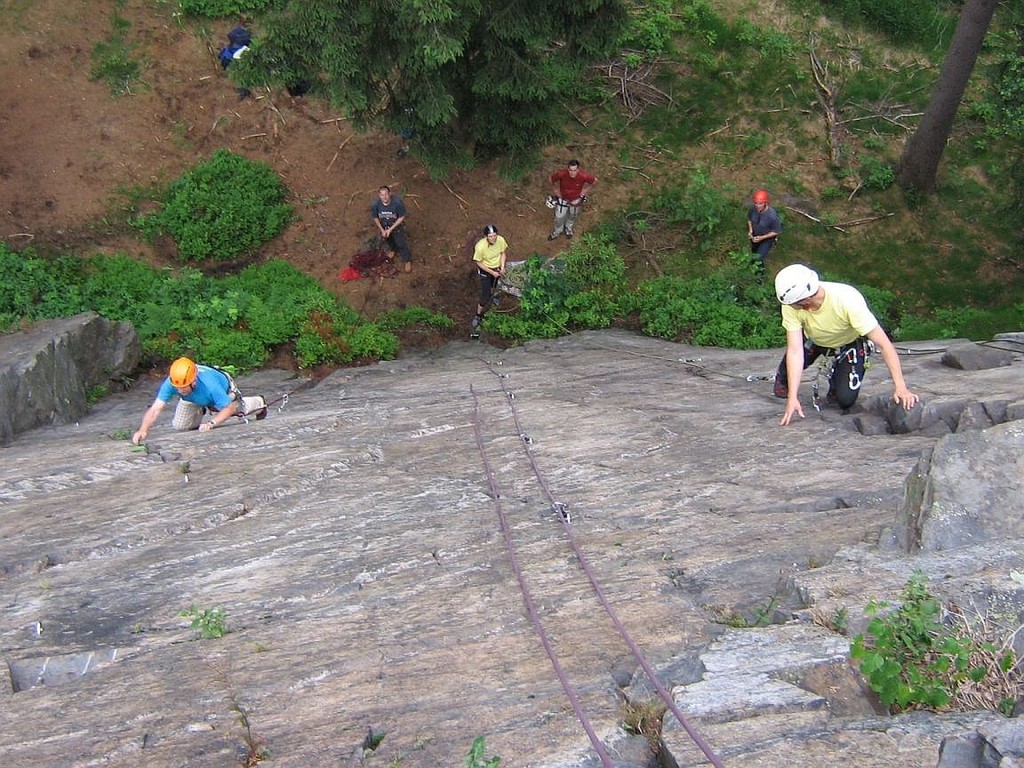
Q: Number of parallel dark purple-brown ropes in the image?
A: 2